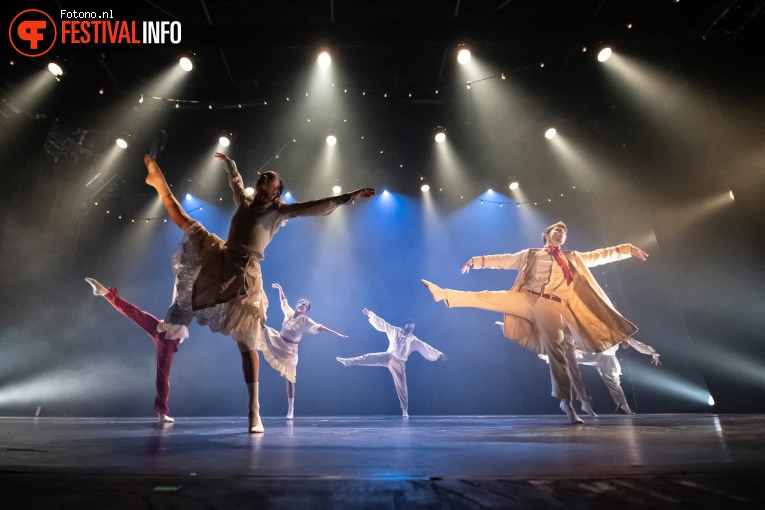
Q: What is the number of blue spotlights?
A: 4